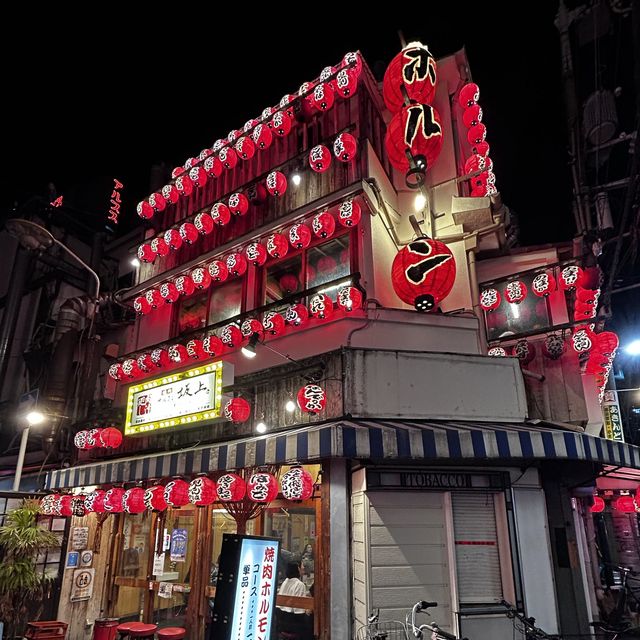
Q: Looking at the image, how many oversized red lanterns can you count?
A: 3